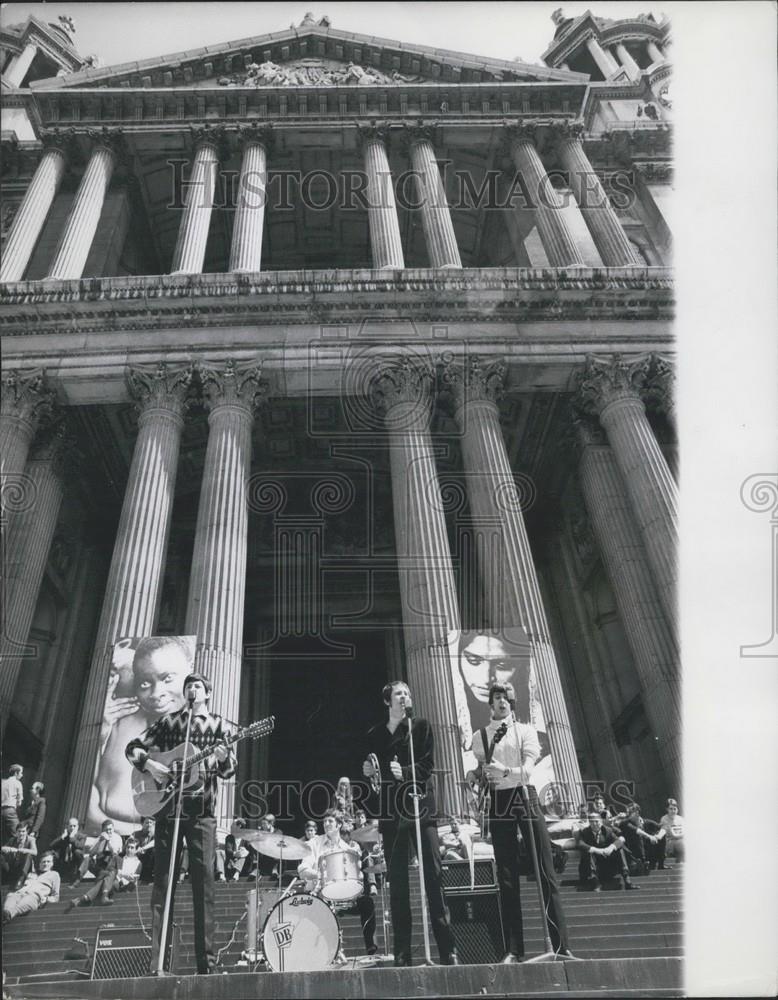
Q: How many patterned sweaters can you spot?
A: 1